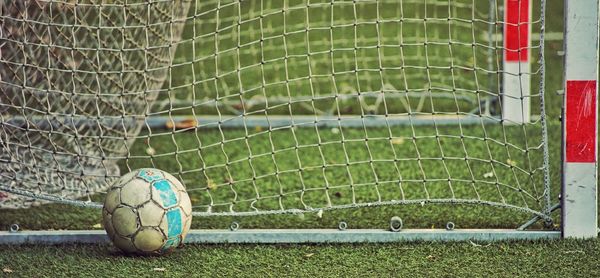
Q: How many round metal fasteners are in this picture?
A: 5